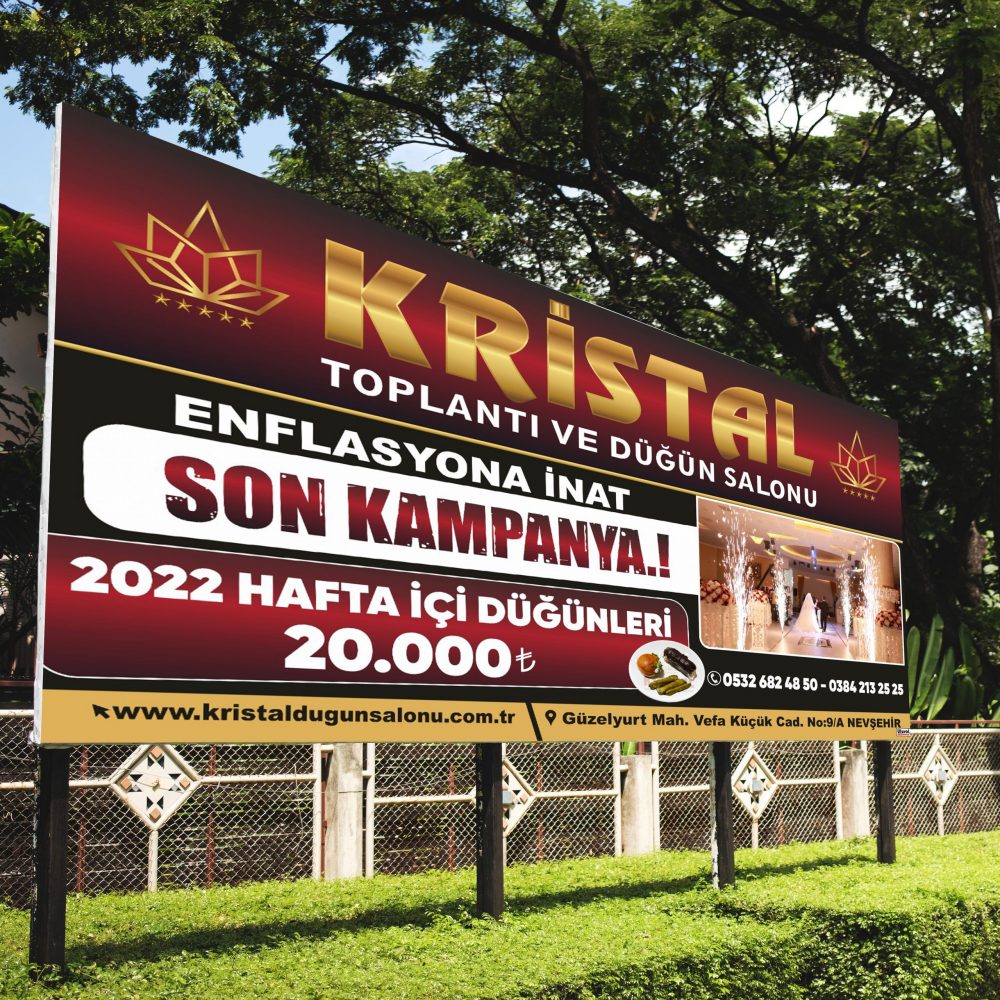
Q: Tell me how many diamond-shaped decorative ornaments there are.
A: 4